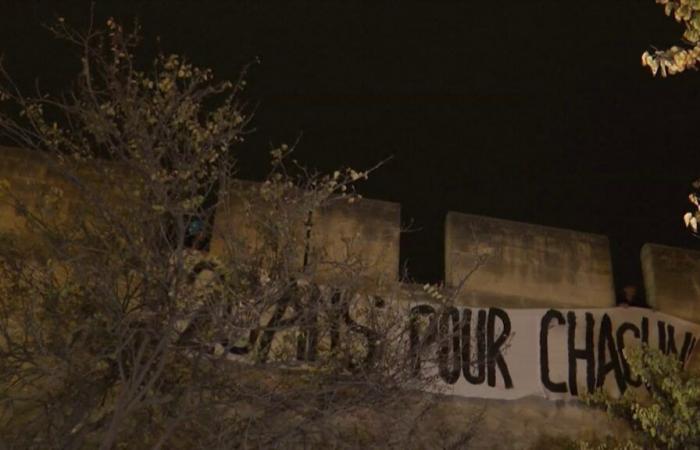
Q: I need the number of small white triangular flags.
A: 0